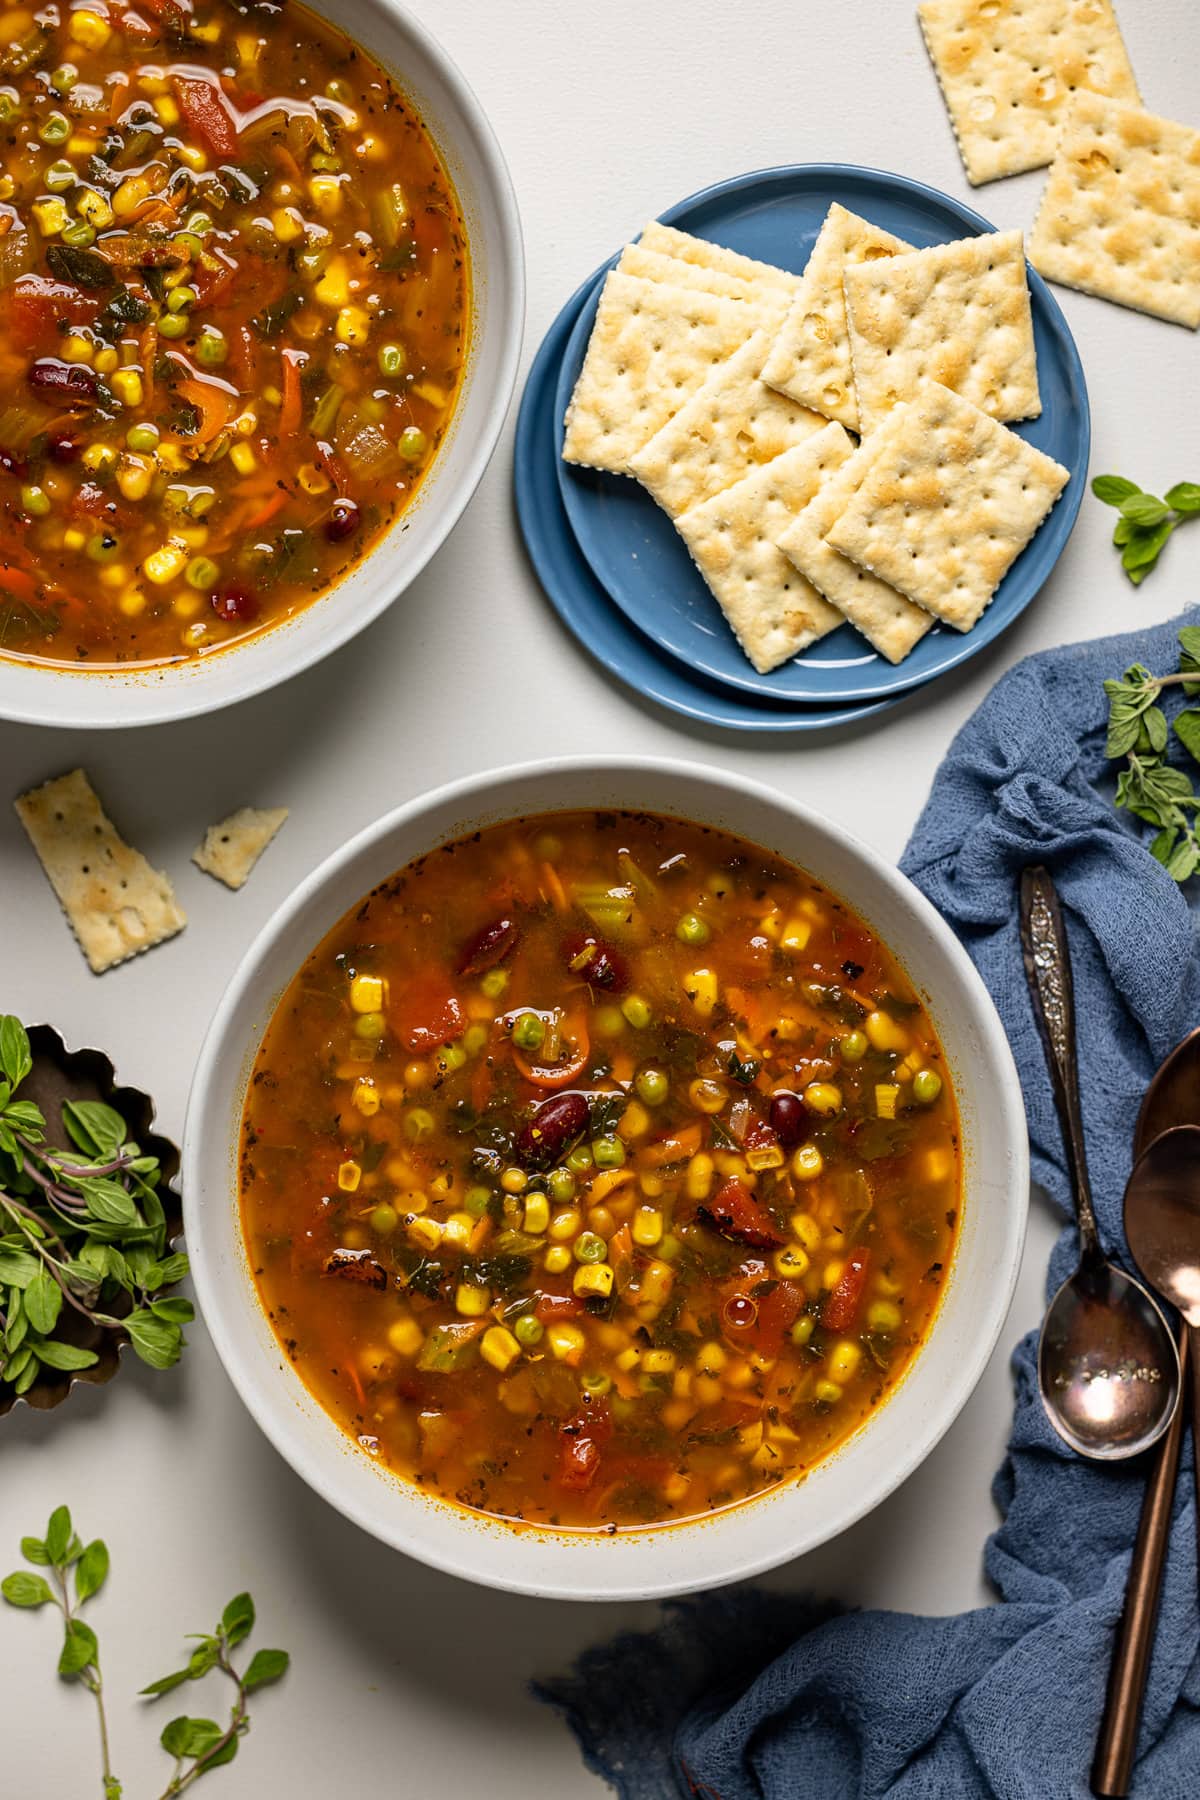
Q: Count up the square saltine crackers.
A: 11